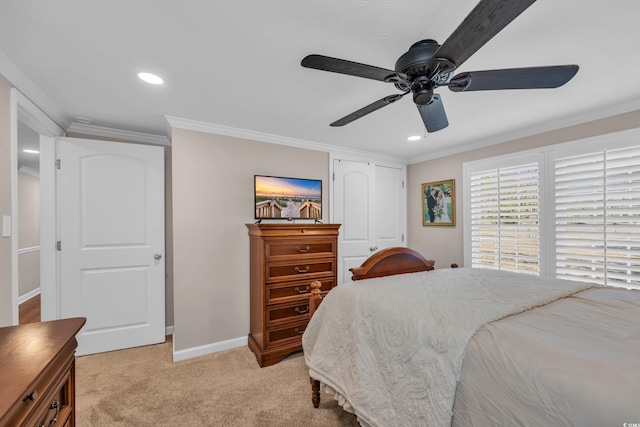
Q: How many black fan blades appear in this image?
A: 5